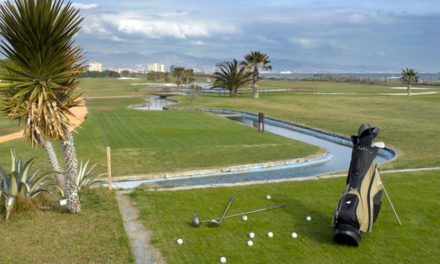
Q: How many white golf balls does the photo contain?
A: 9